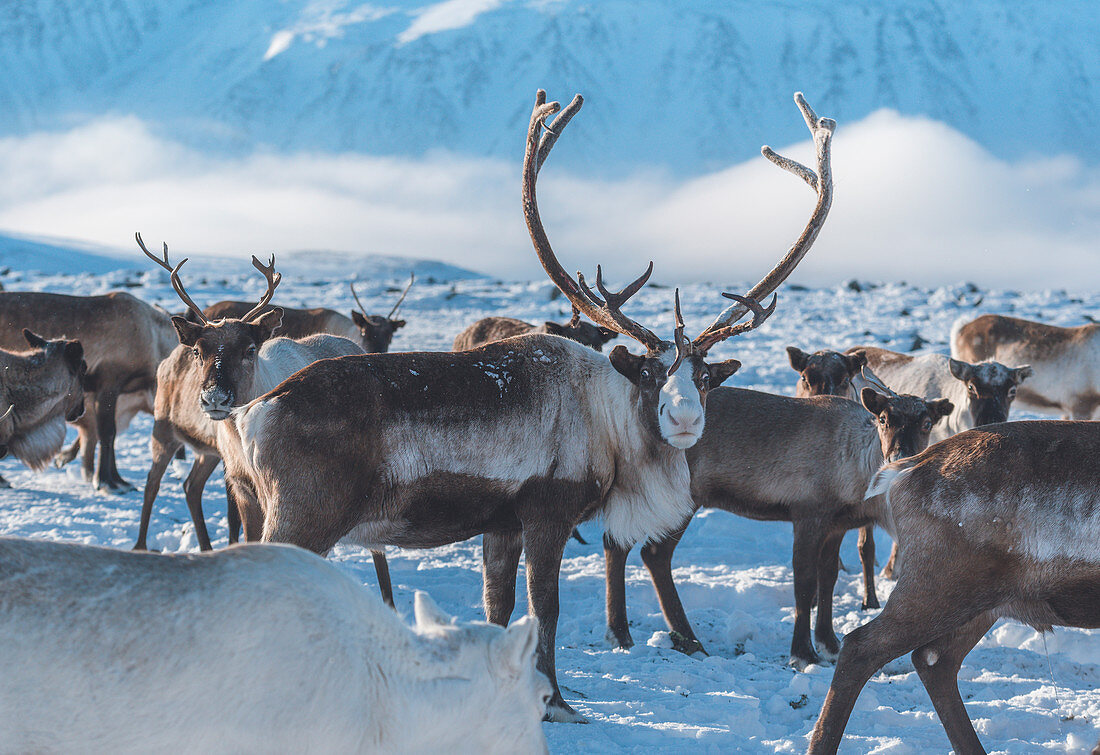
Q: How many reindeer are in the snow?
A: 12